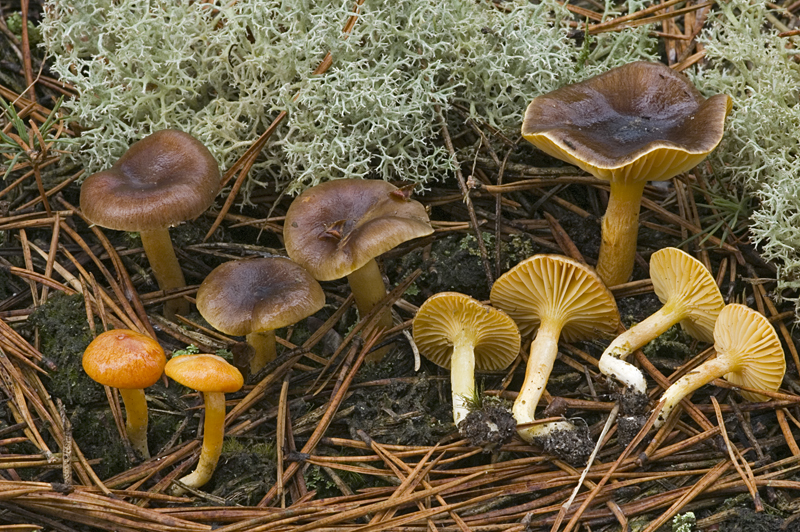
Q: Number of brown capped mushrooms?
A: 4